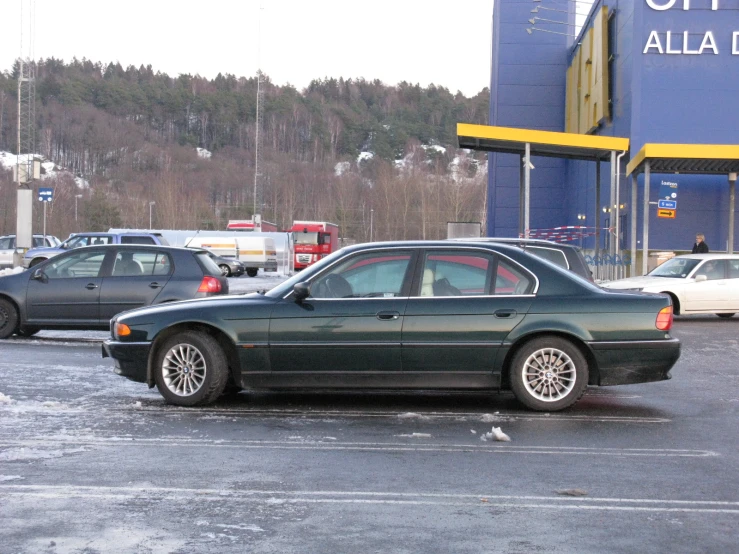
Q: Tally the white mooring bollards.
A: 0